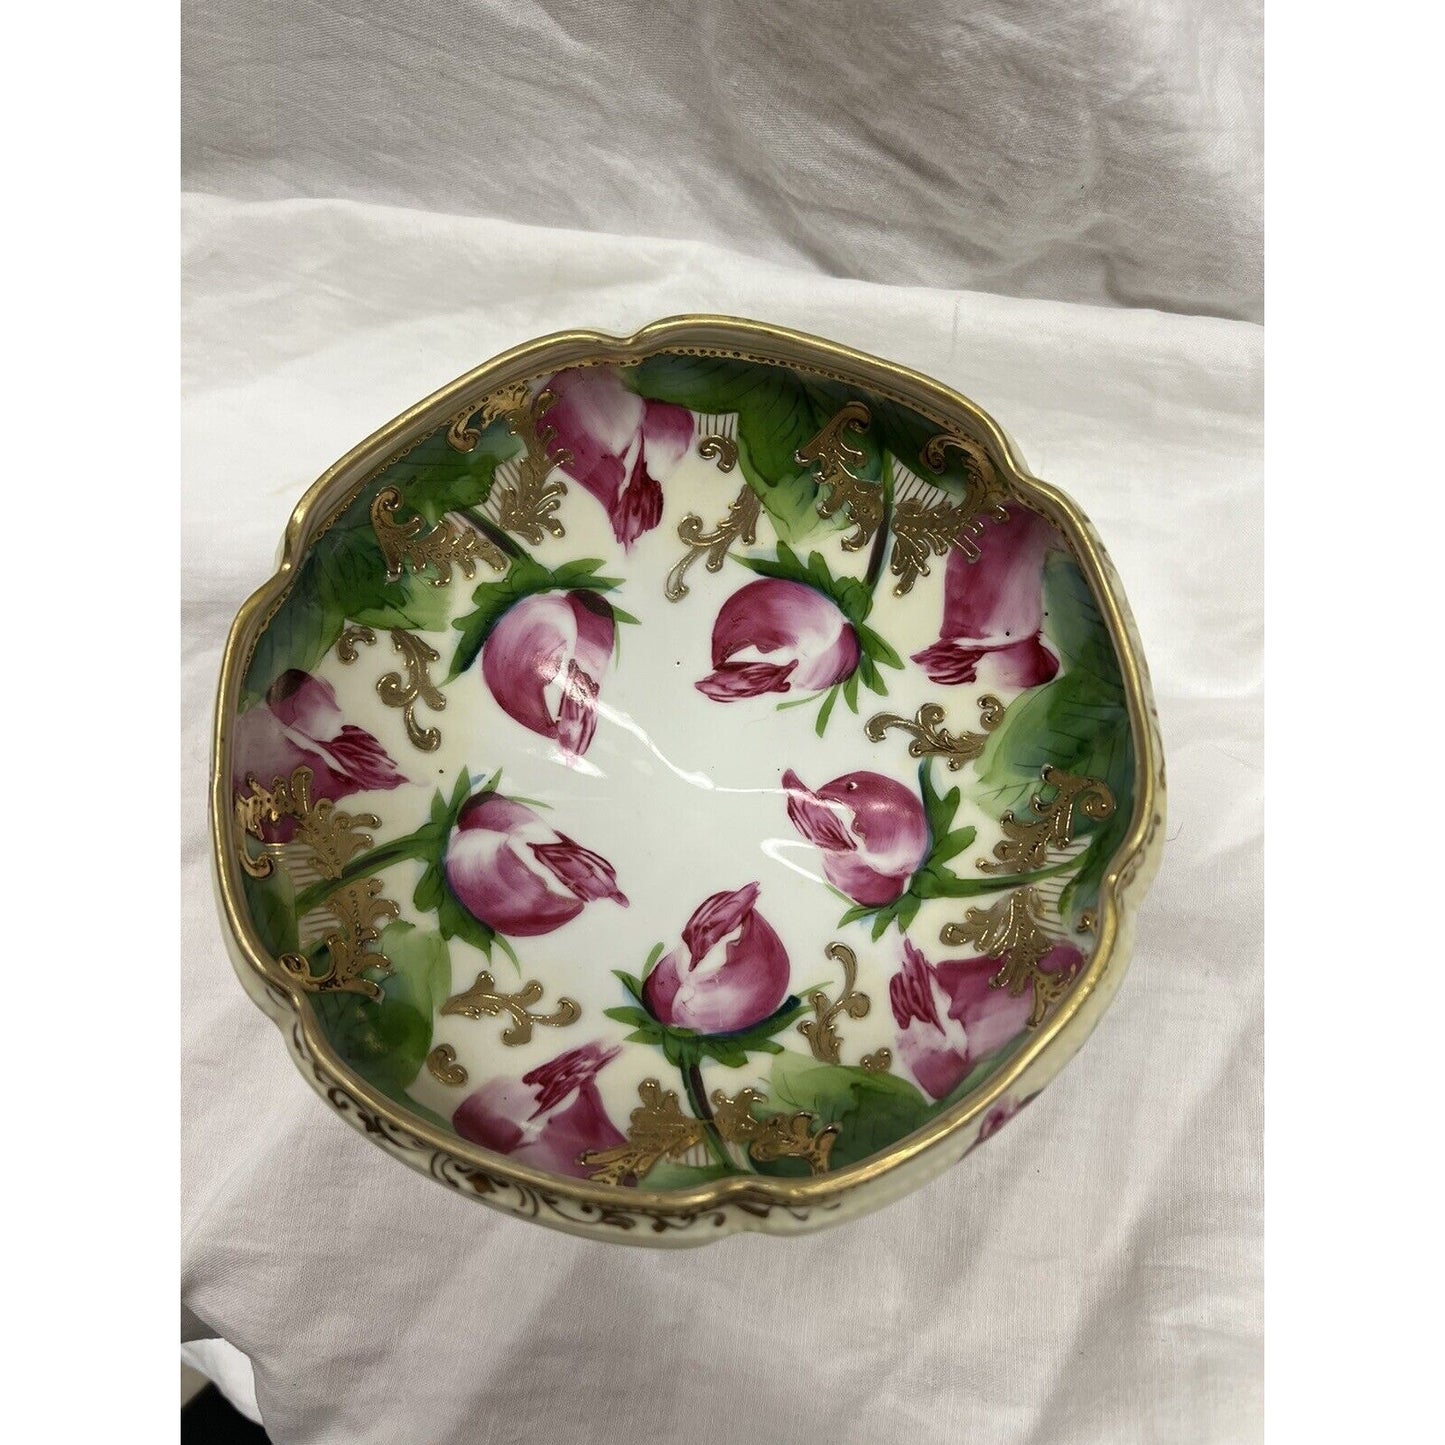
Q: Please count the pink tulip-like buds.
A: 10